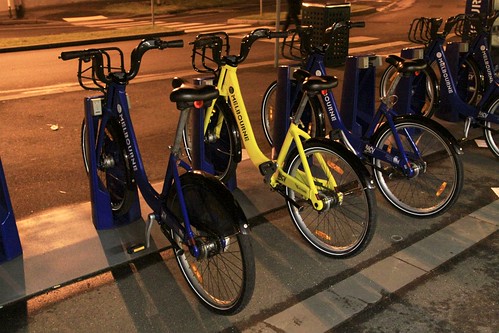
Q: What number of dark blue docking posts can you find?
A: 7